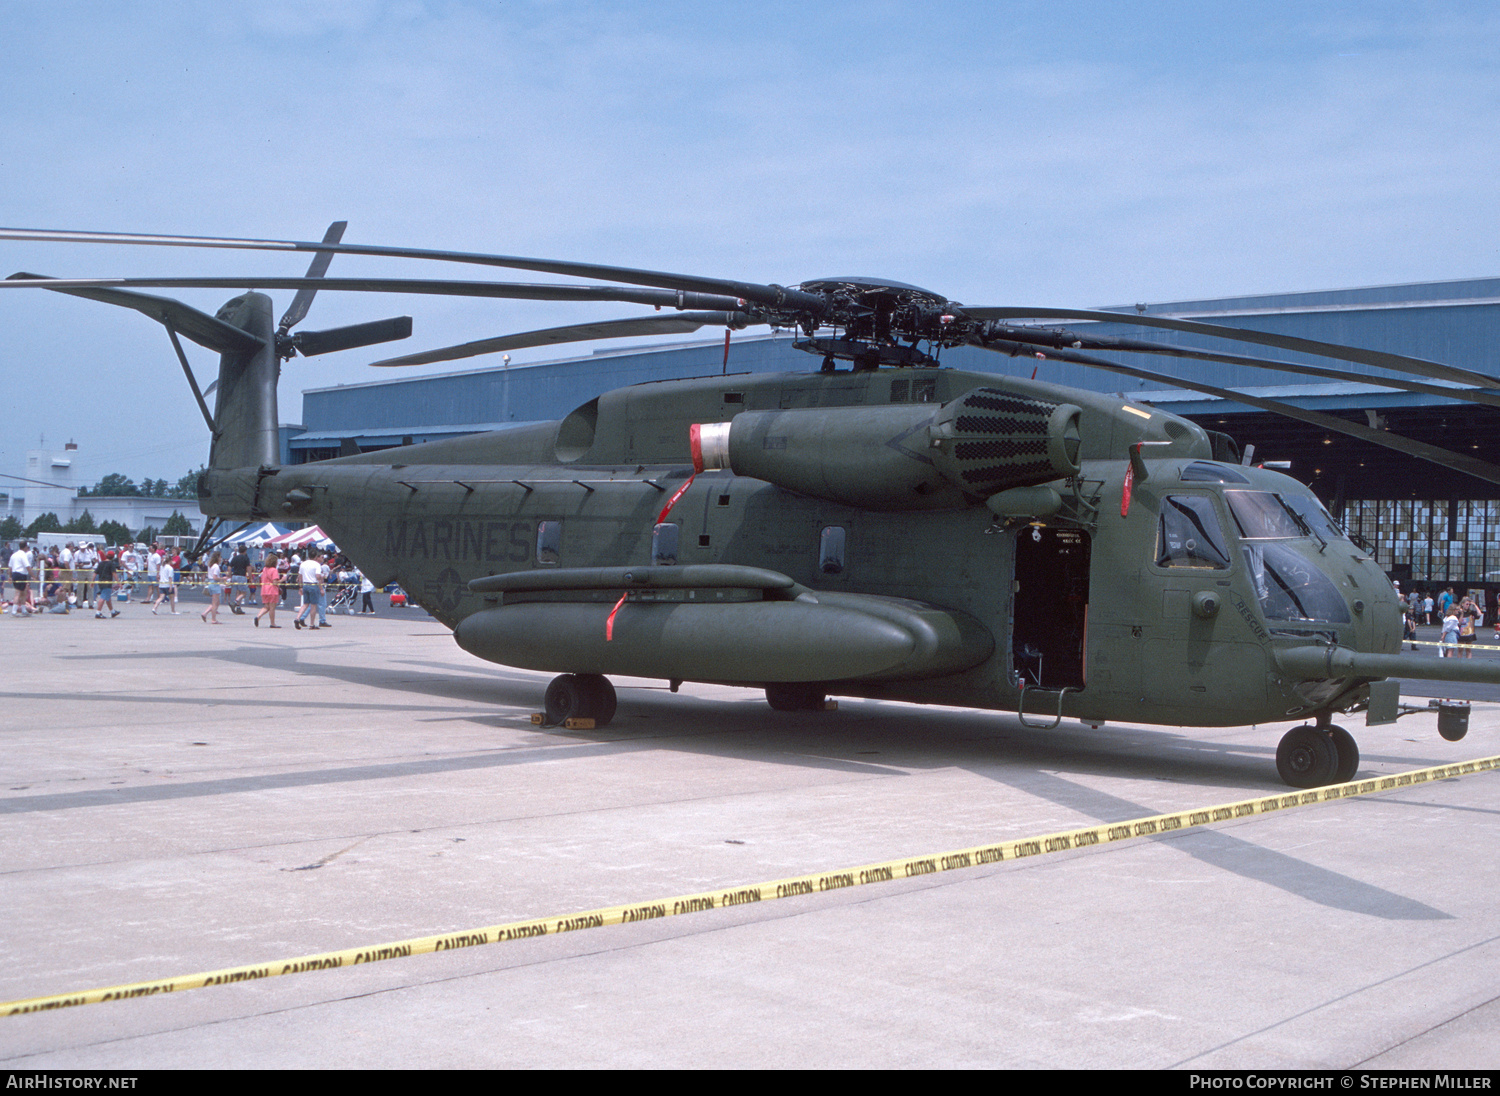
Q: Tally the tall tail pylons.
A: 1